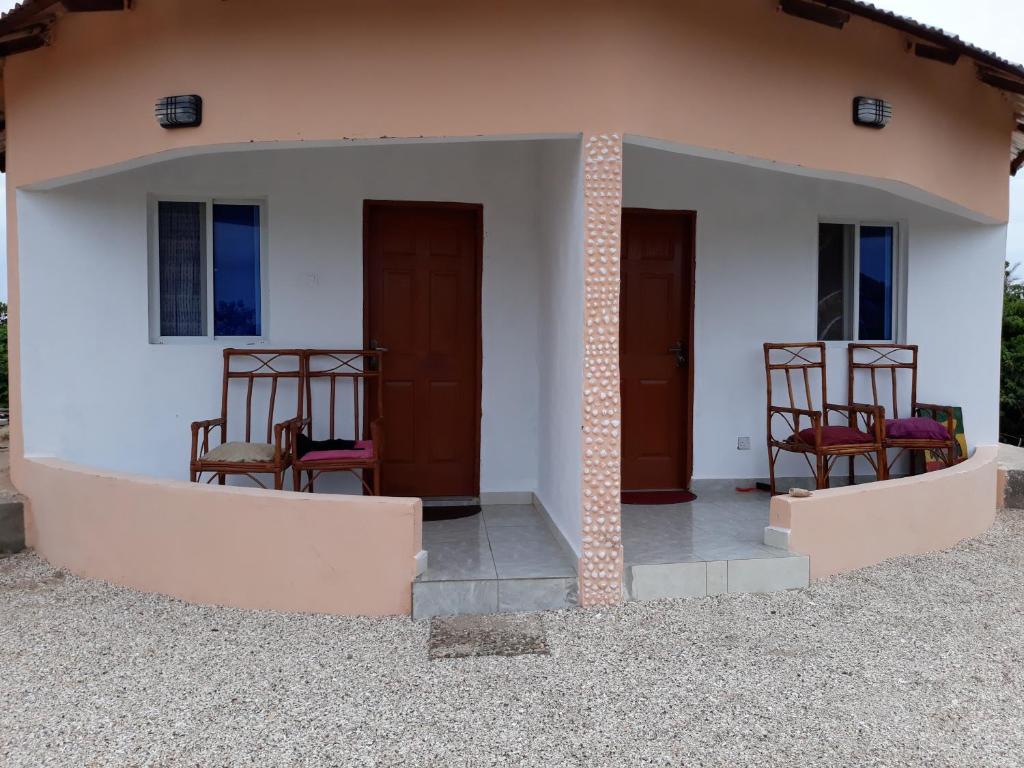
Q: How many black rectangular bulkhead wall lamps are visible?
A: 2